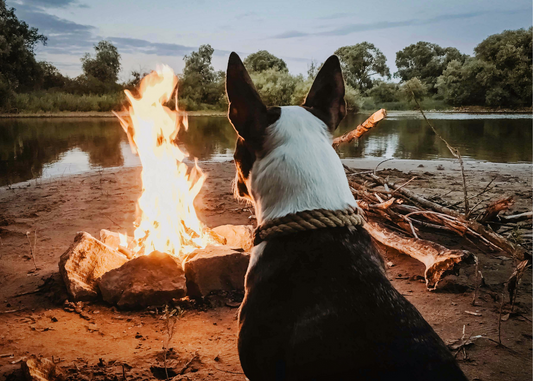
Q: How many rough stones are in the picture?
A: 5